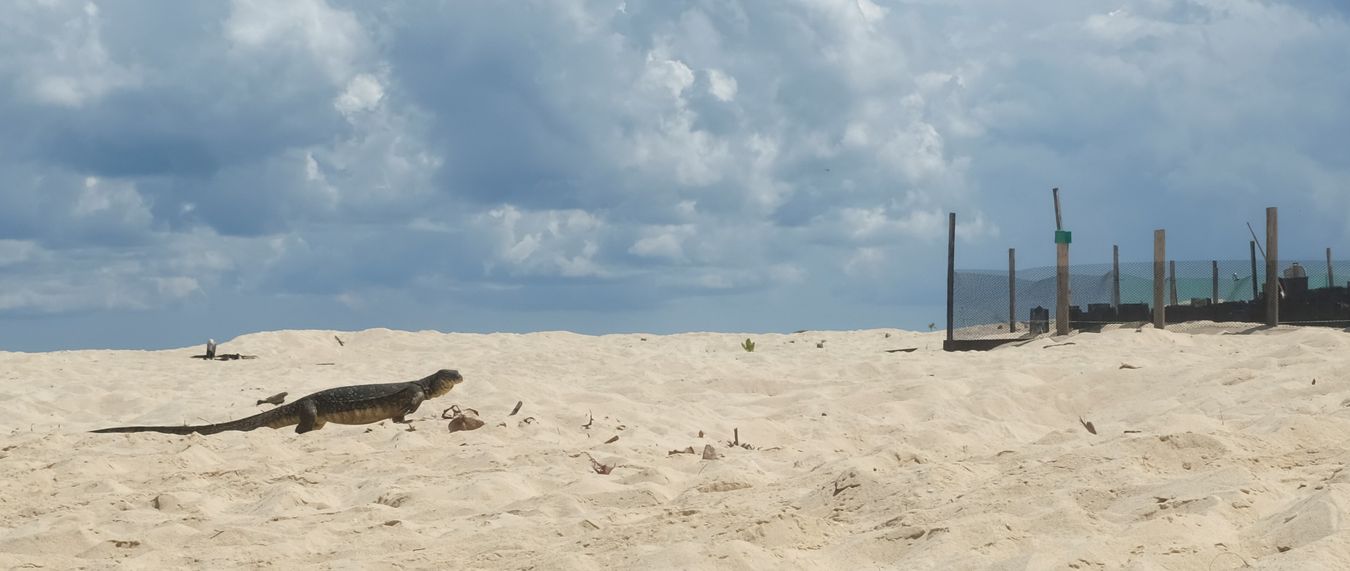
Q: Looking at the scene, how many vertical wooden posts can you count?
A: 10